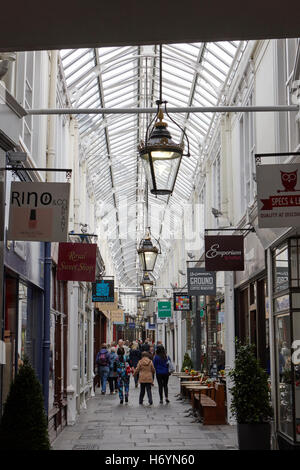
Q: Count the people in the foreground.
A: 3